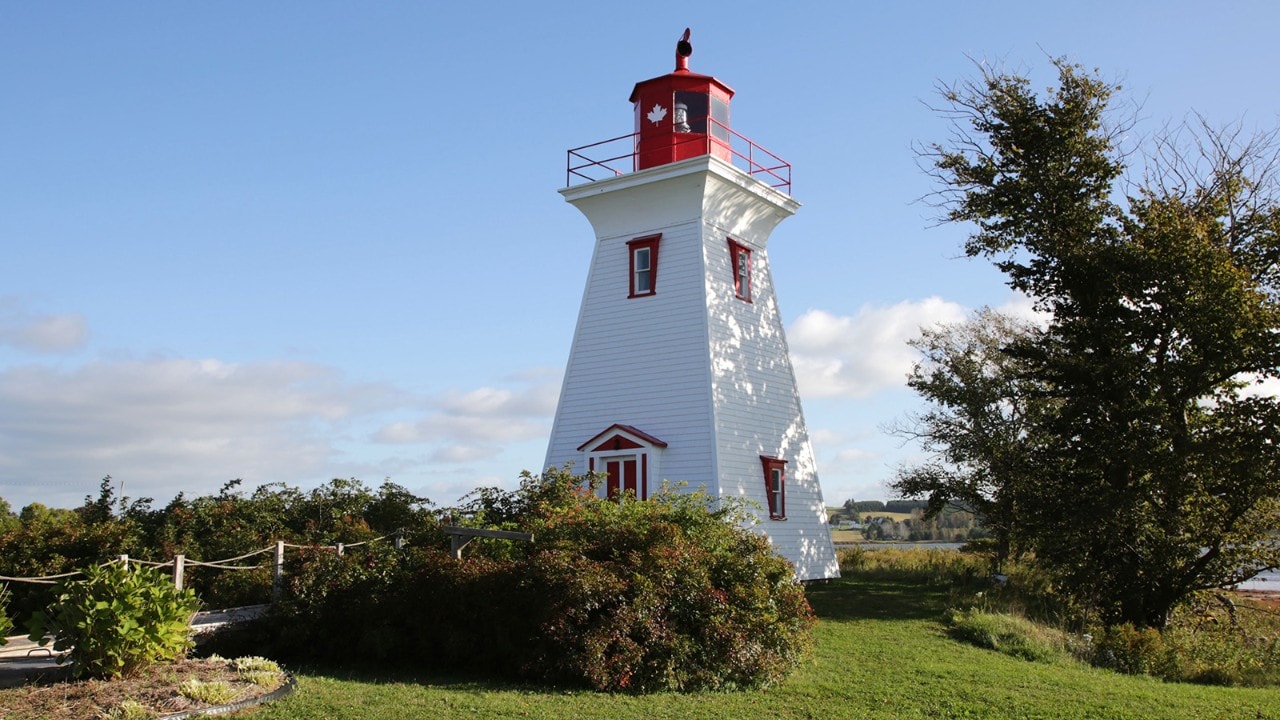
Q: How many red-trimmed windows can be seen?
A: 3